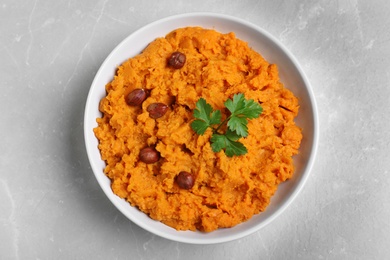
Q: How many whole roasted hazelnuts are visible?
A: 5